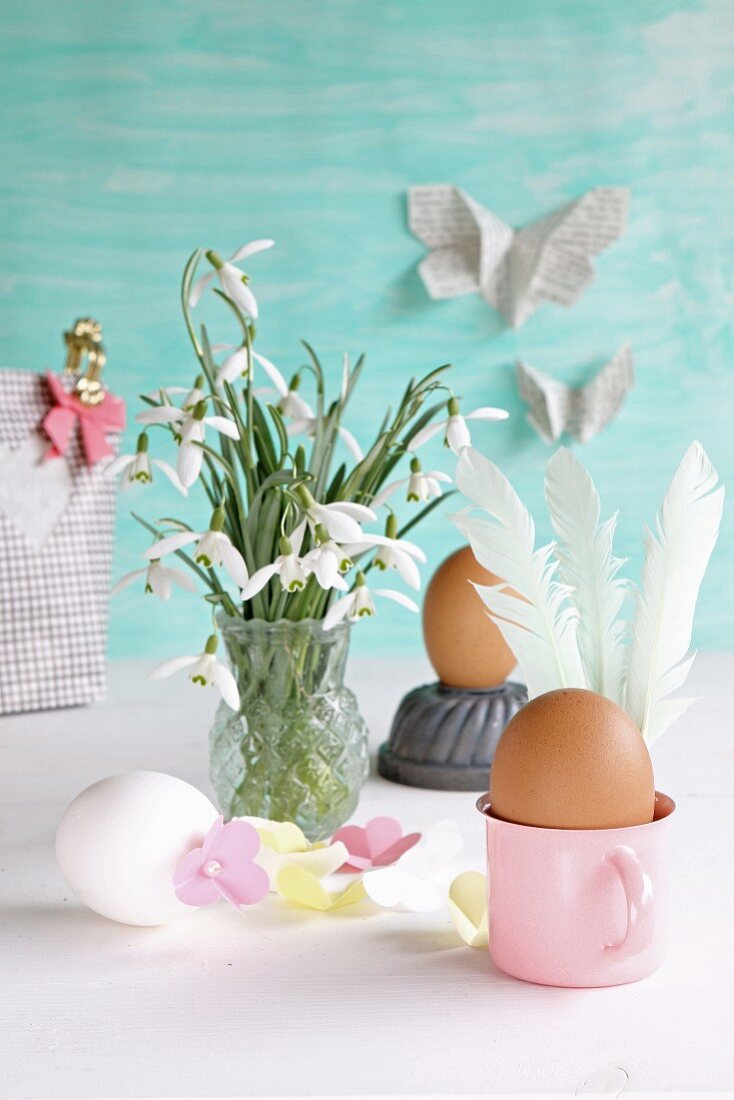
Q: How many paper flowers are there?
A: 6